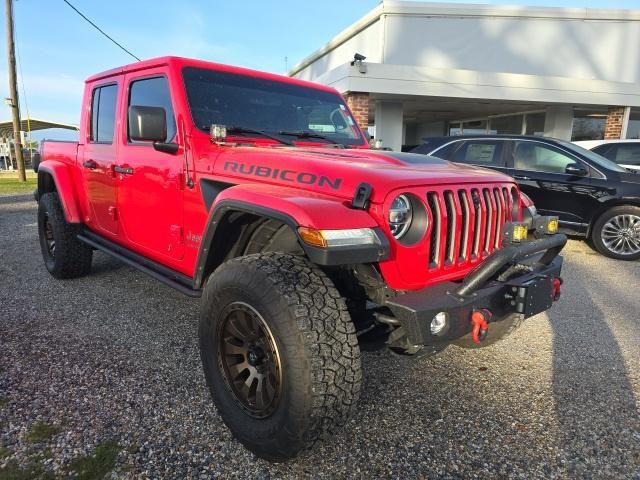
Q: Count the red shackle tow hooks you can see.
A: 2